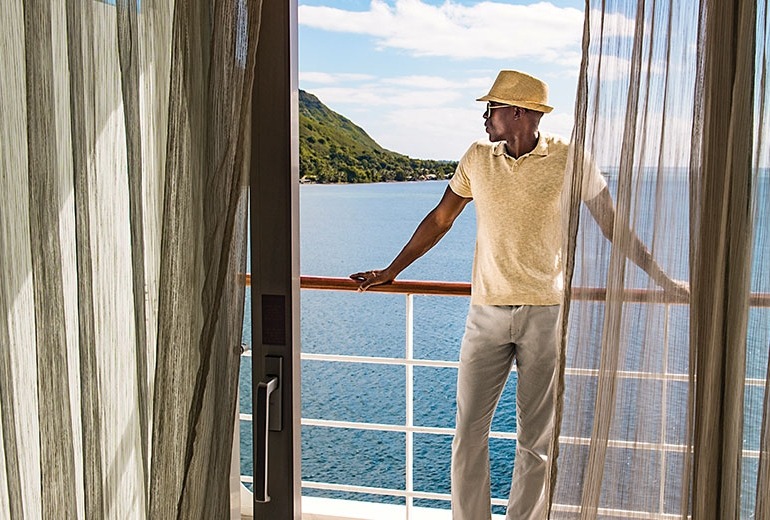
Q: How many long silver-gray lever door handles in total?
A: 1